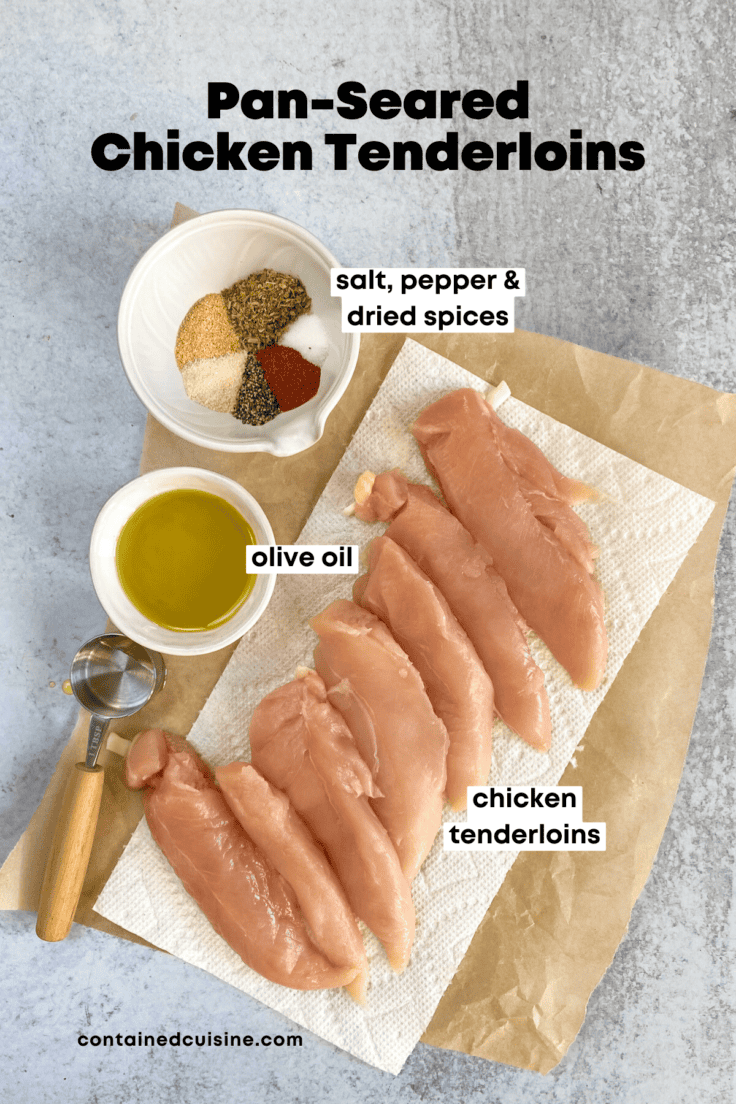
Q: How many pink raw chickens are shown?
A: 7